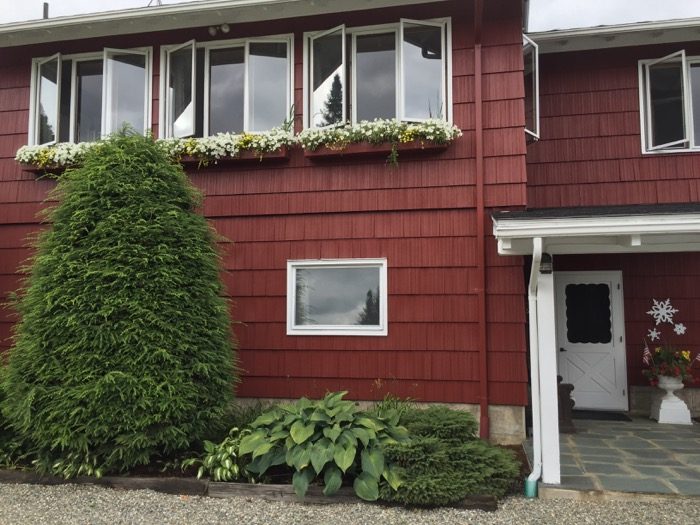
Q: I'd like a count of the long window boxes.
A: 3